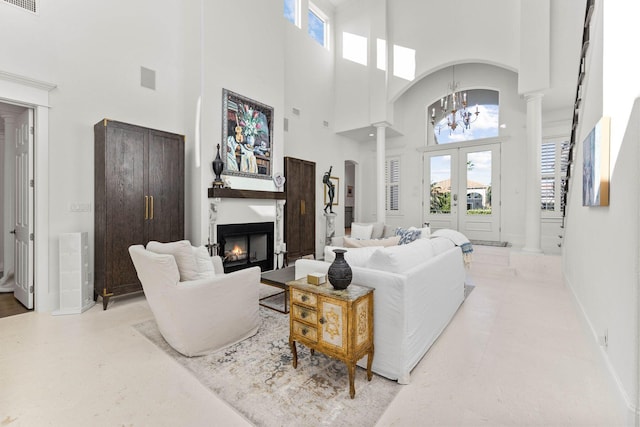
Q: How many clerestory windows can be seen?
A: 2